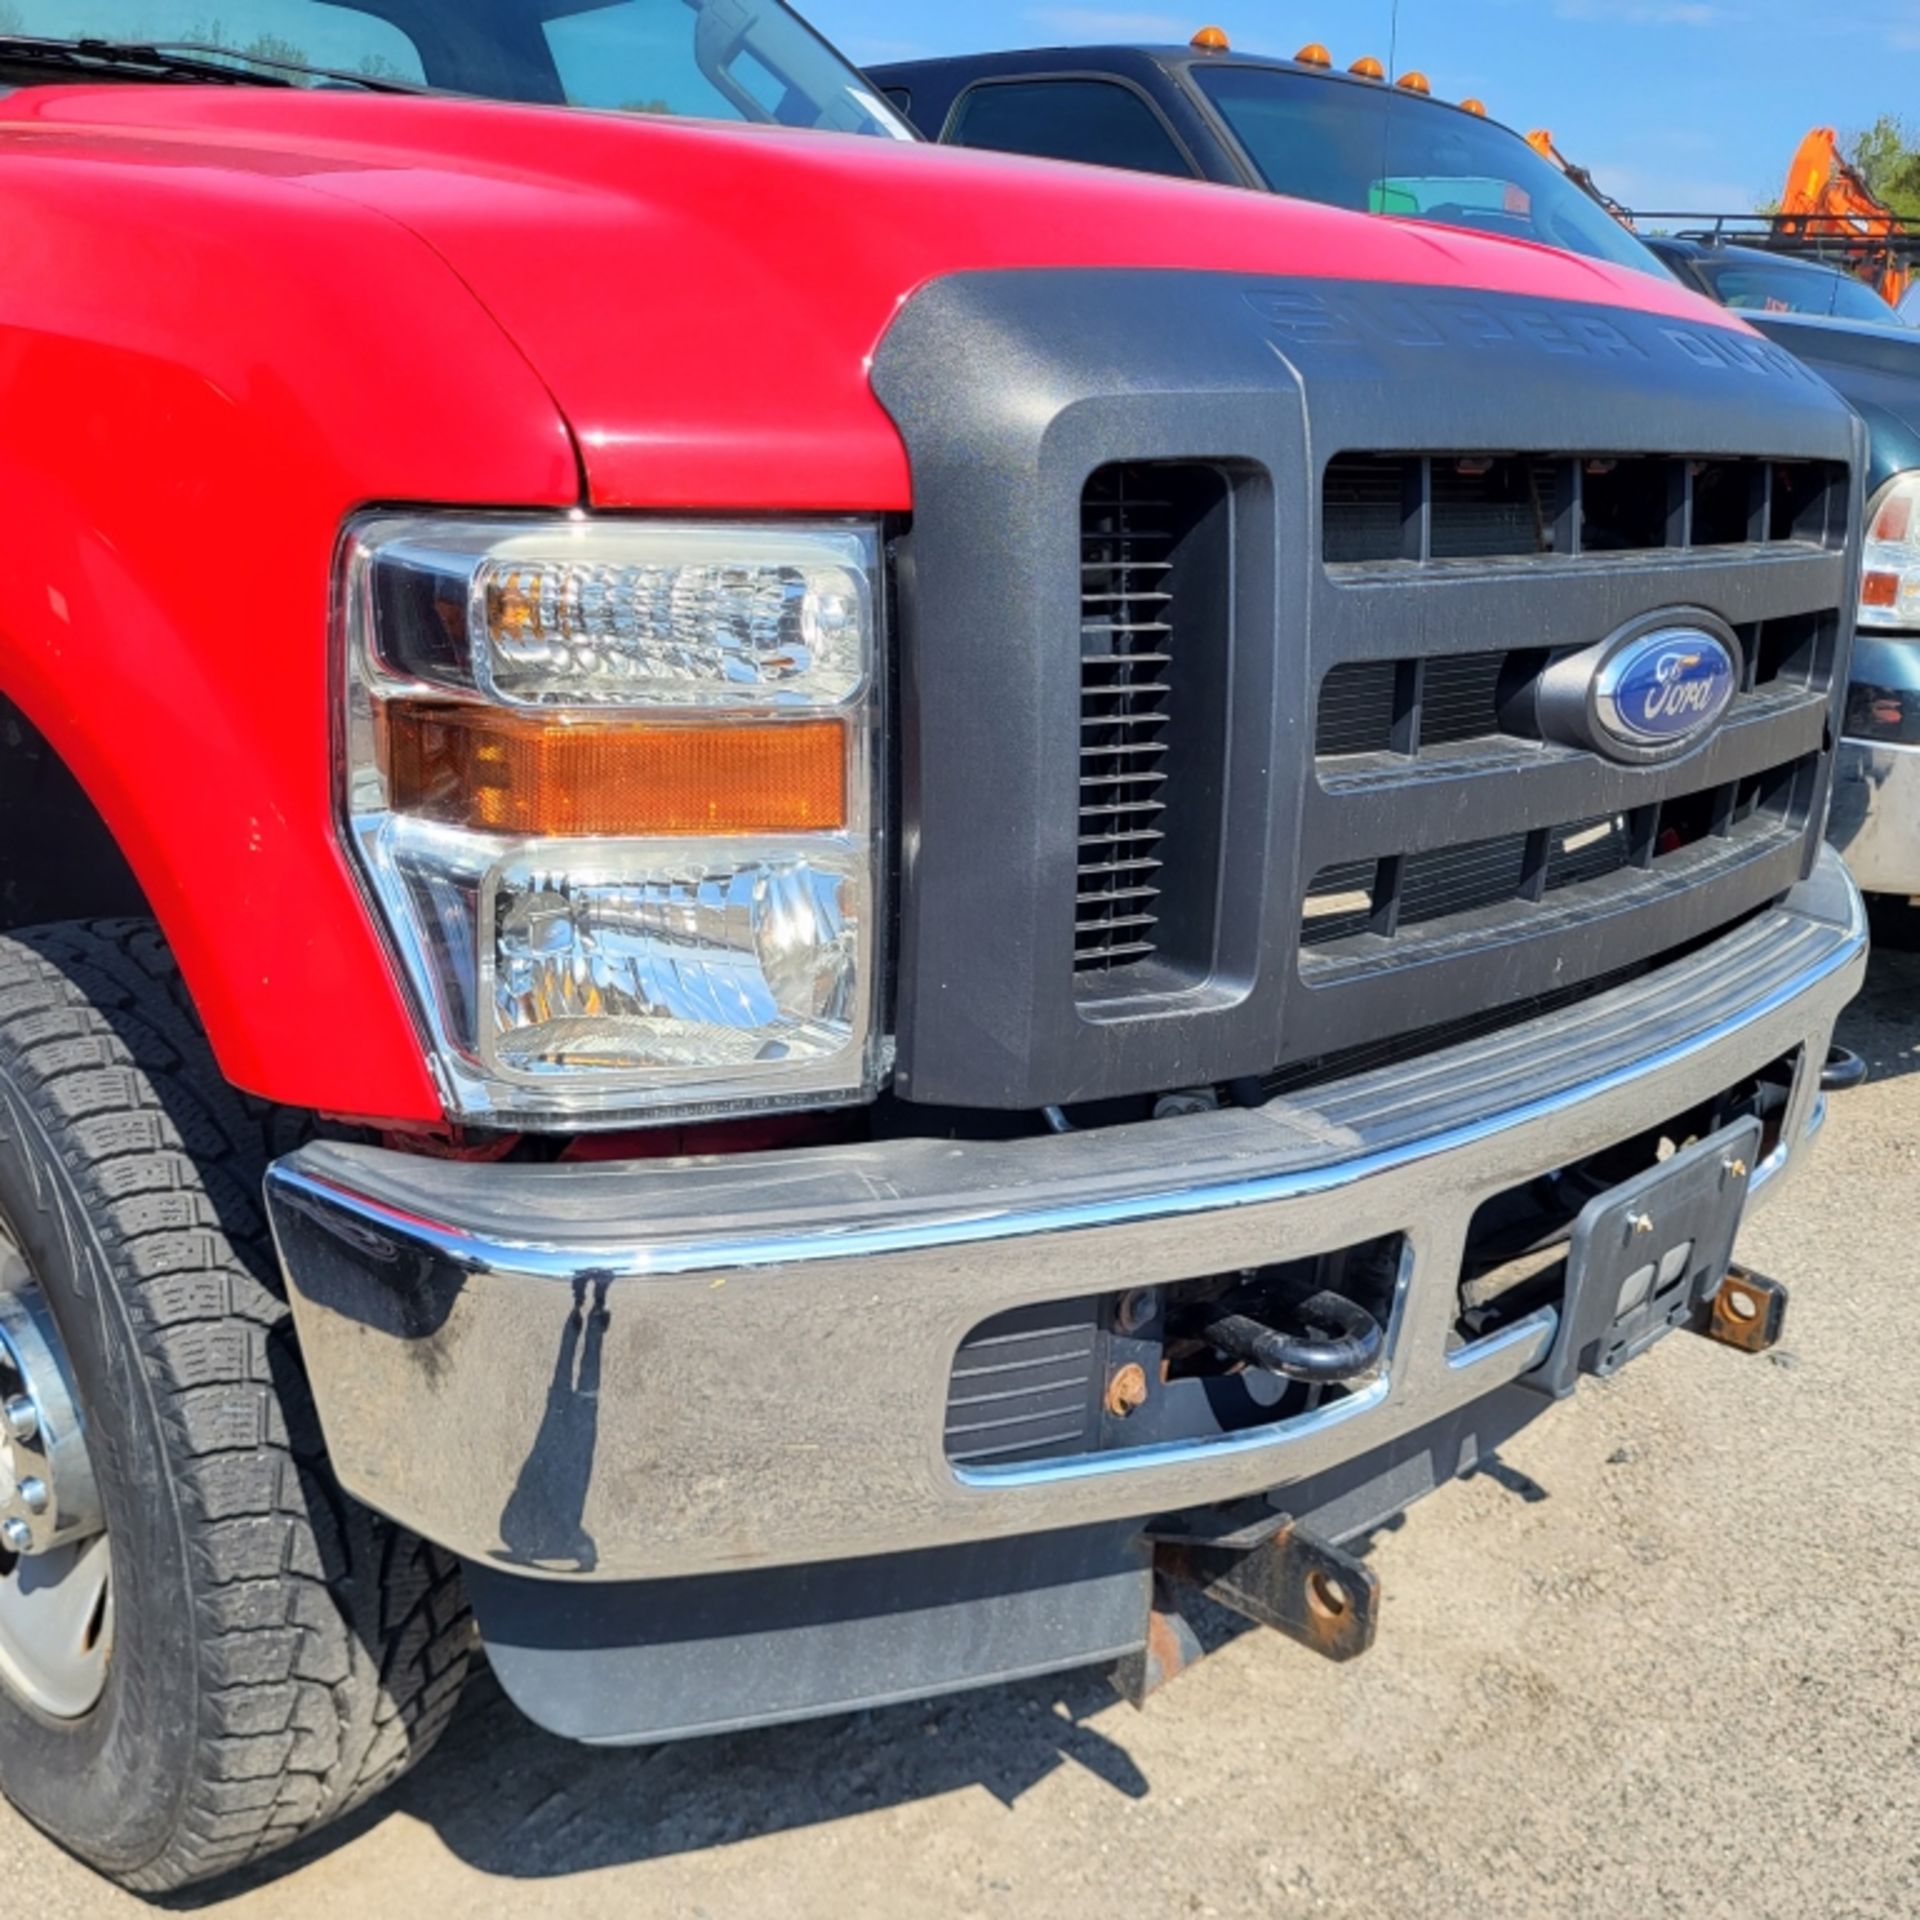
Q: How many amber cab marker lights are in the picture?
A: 5